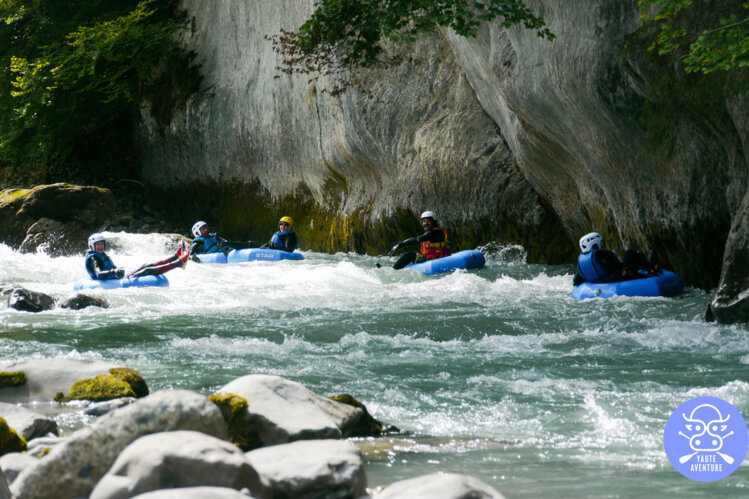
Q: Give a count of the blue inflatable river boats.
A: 5